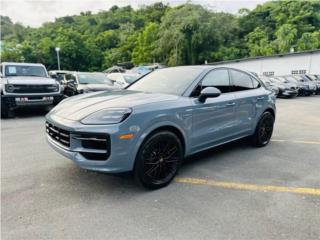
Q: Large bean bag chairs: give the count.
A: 0